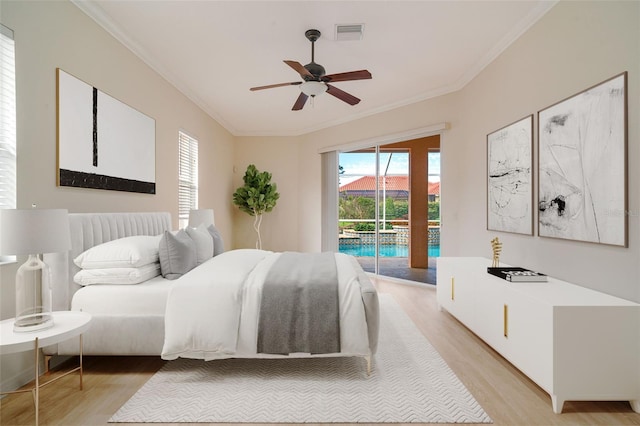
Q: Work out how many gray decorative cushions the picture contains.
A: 3